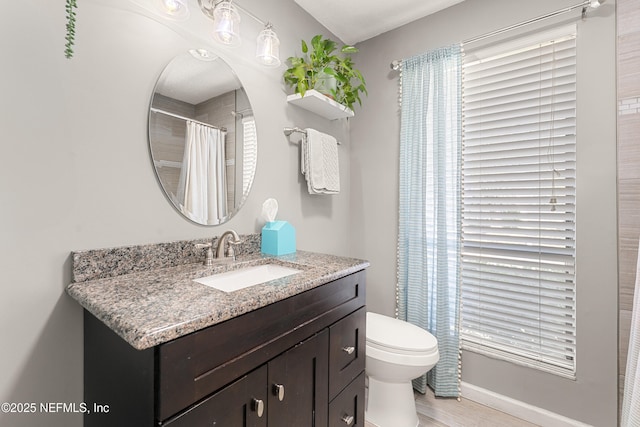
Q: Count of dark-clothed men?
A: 0